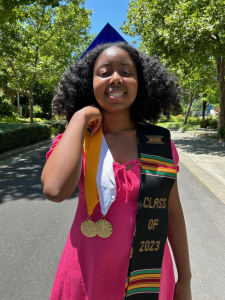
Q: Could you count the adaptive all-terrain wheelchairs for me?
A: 0